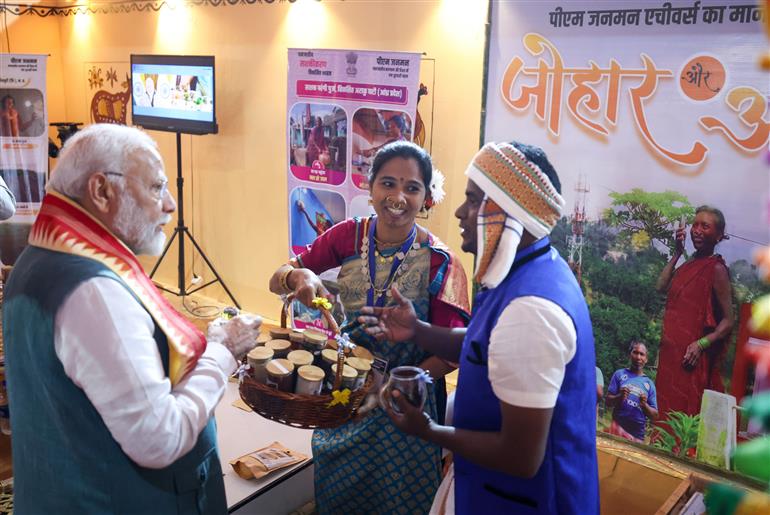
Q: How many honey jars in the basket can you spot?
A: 14